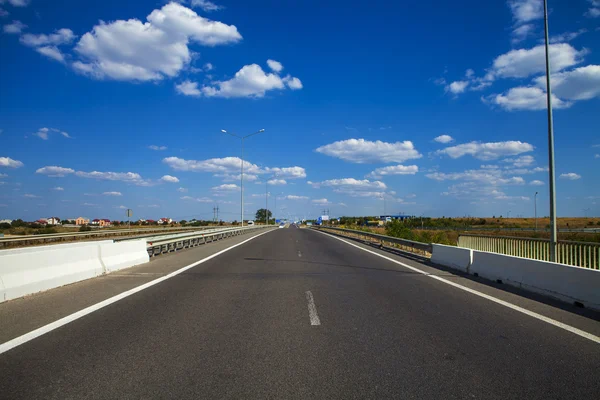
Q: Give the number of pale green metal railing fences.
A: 1